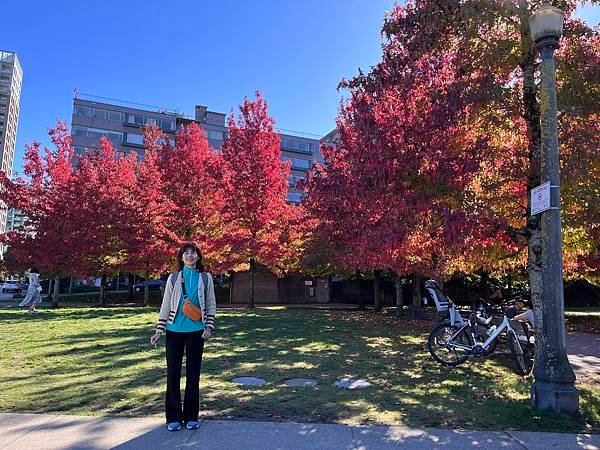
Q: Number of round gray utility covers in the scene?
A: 3